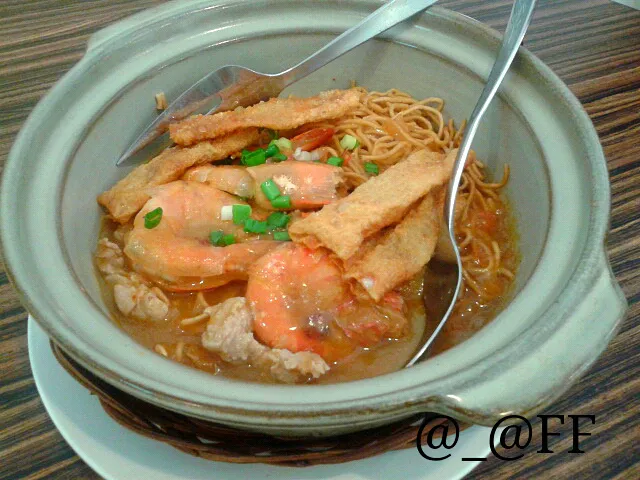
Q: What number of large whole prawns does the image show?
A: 3